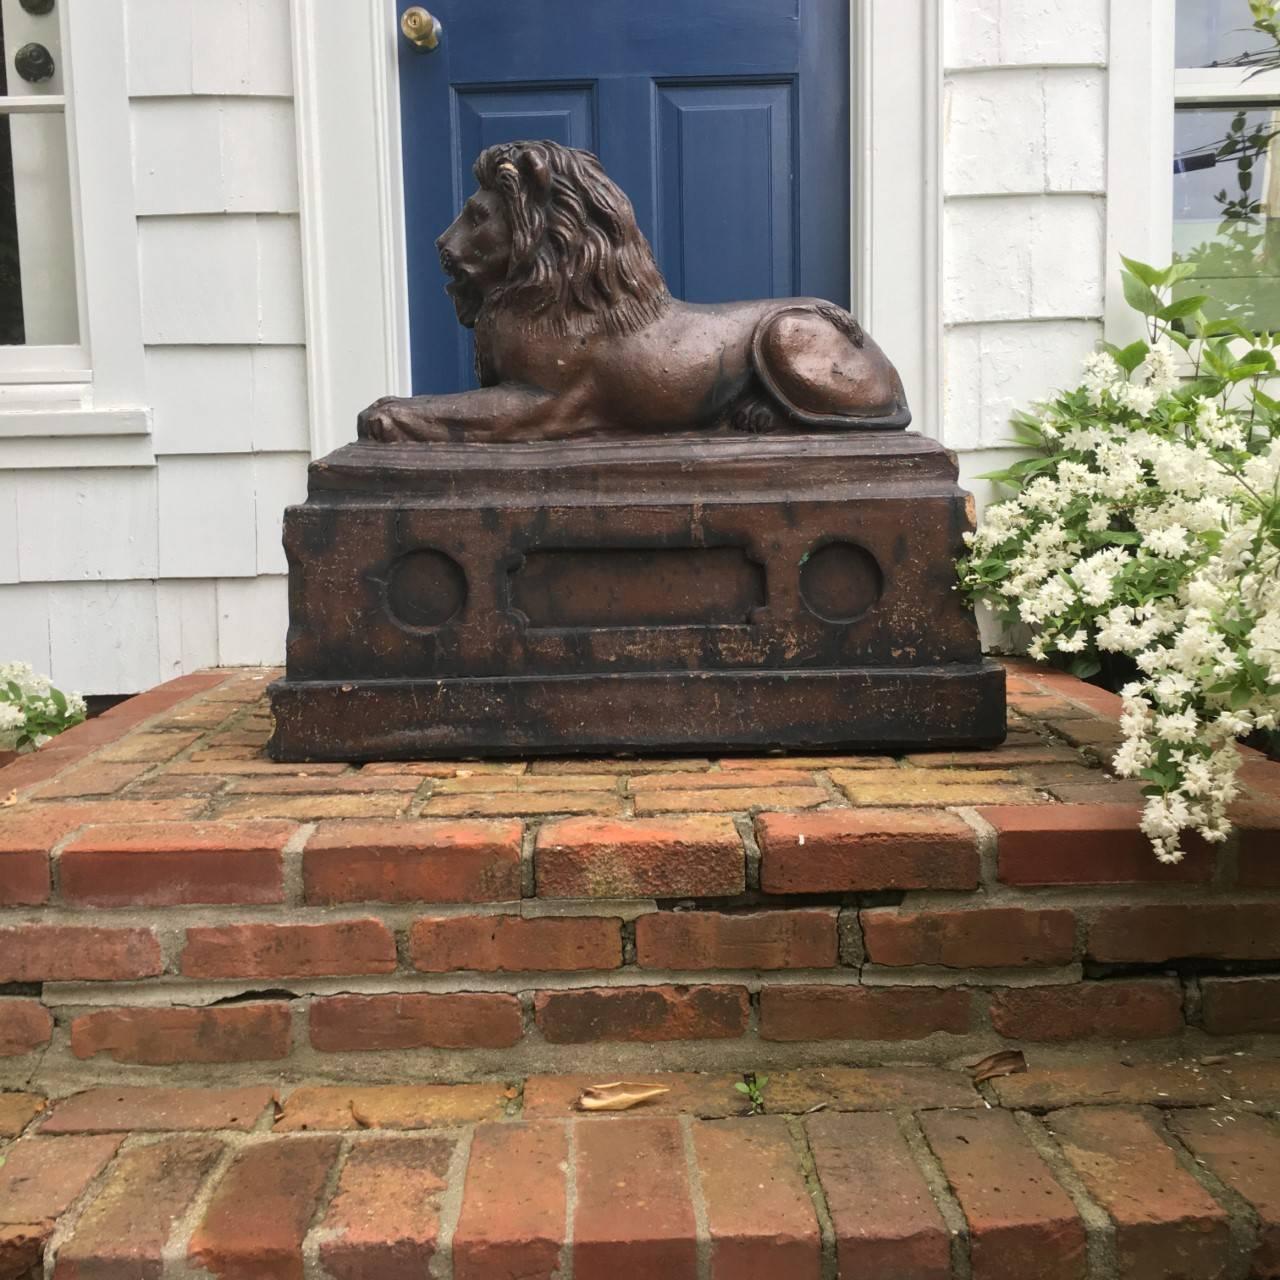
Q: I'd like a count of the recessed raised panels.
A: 2